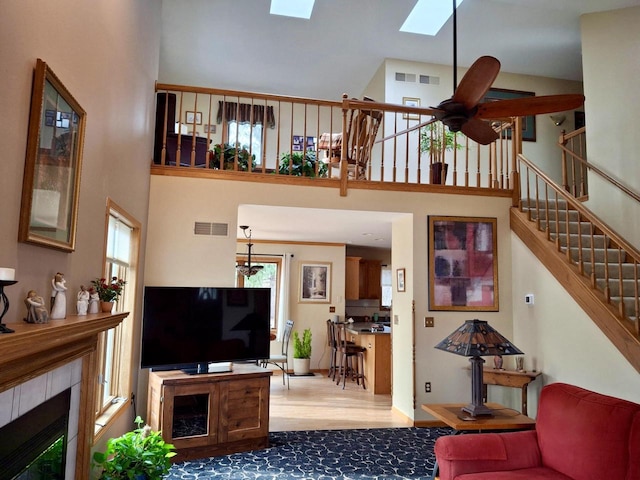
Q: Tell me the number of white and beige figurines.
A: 4